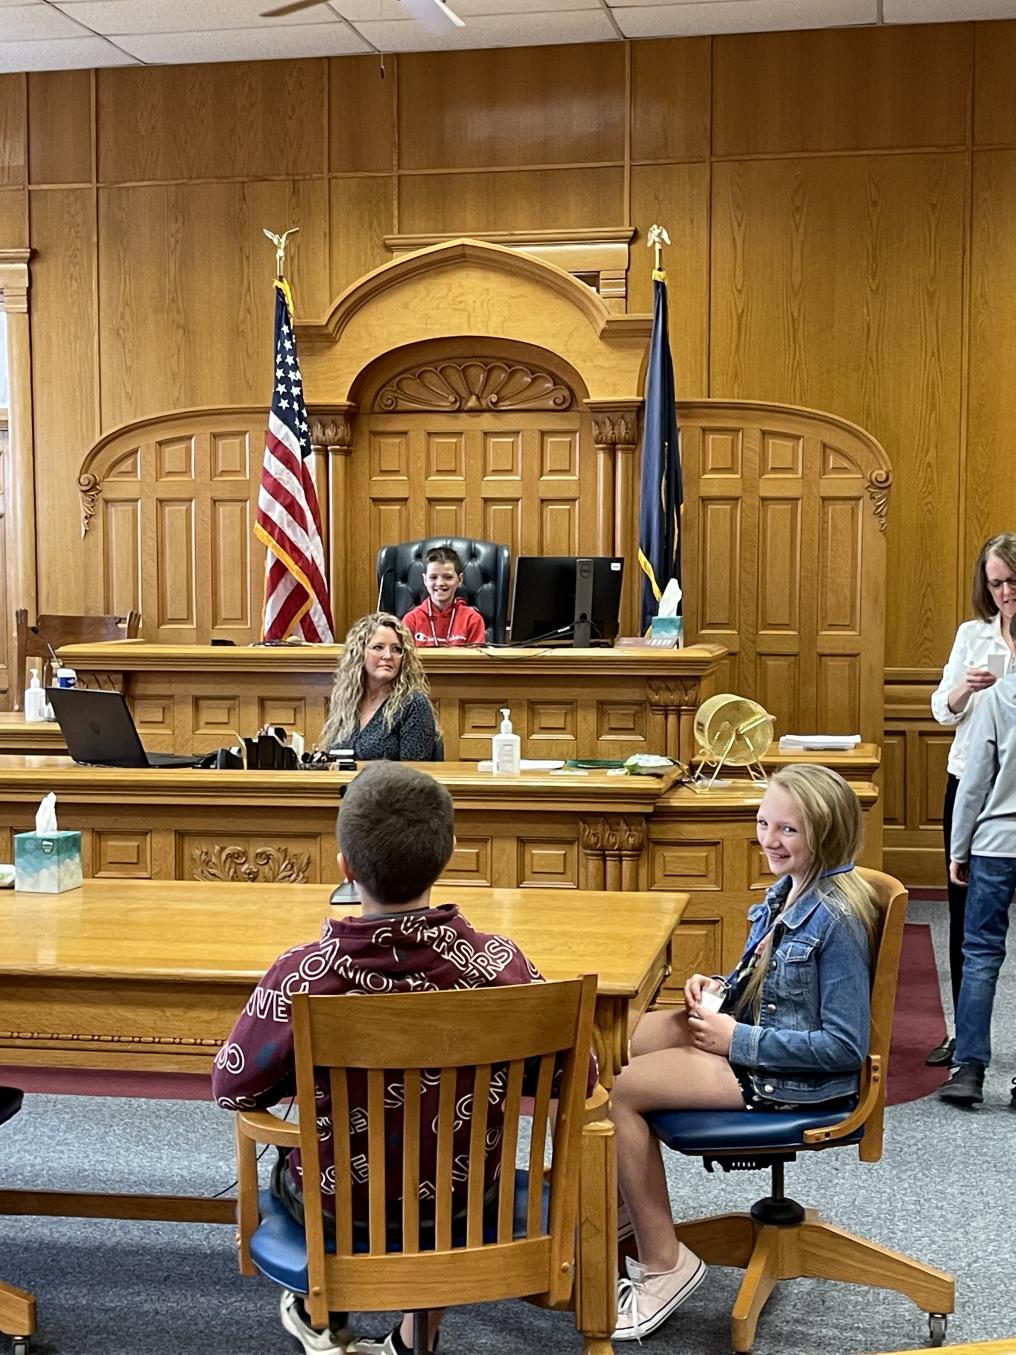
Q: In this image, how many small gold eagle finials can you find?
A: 2